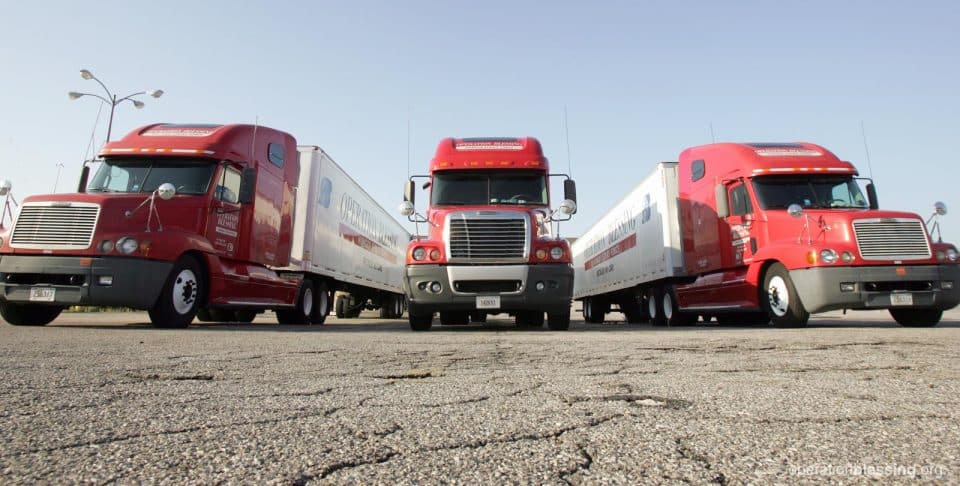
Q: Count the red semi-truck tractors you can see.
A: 3